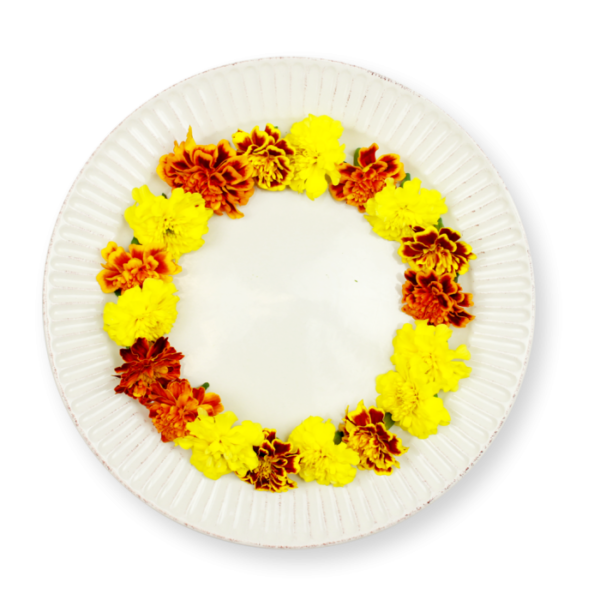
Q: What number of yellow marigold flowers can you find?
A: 8